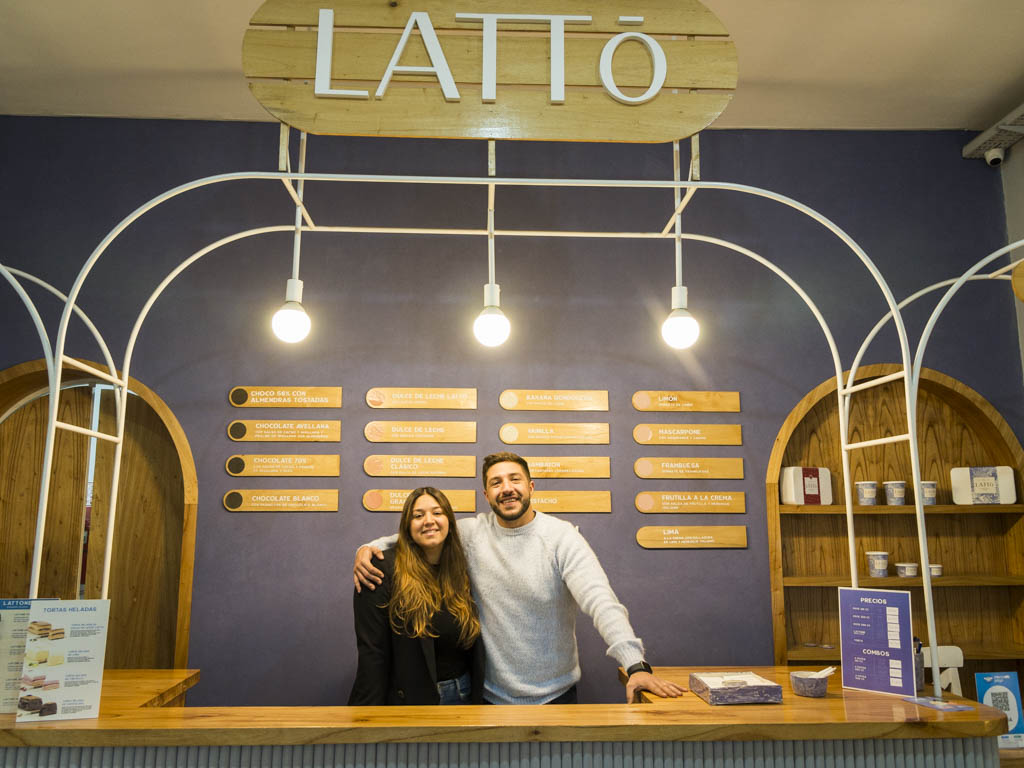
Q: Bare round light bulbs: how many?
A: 3